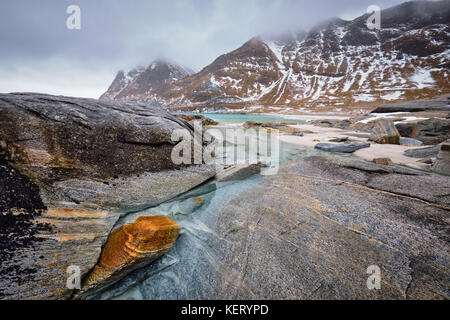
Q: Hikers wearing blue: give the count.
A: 0